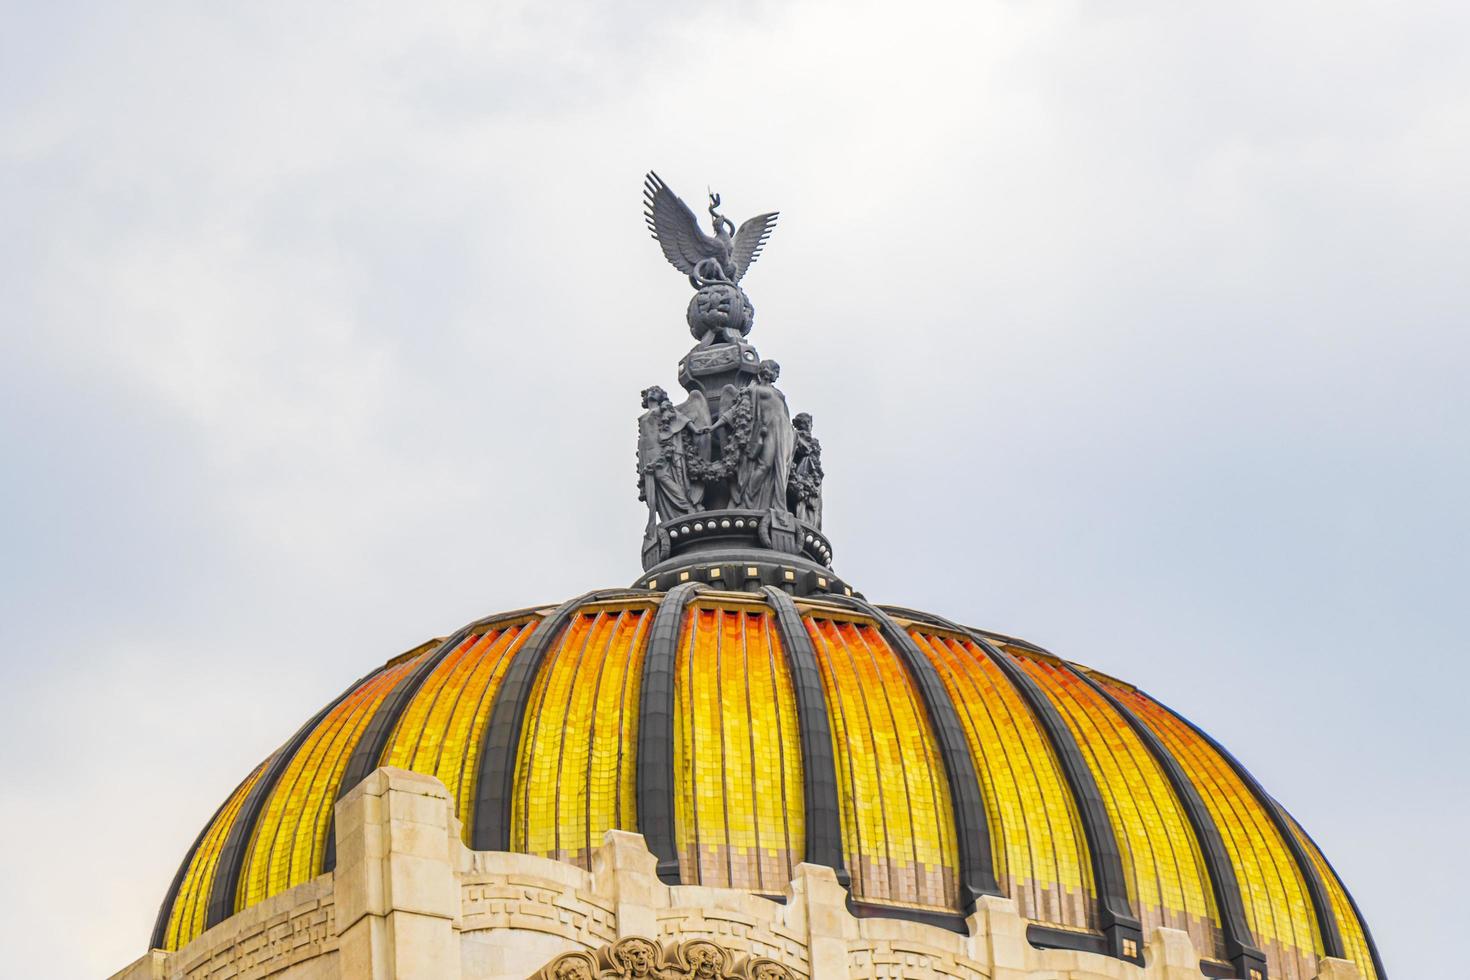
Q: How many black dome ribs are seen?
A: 11